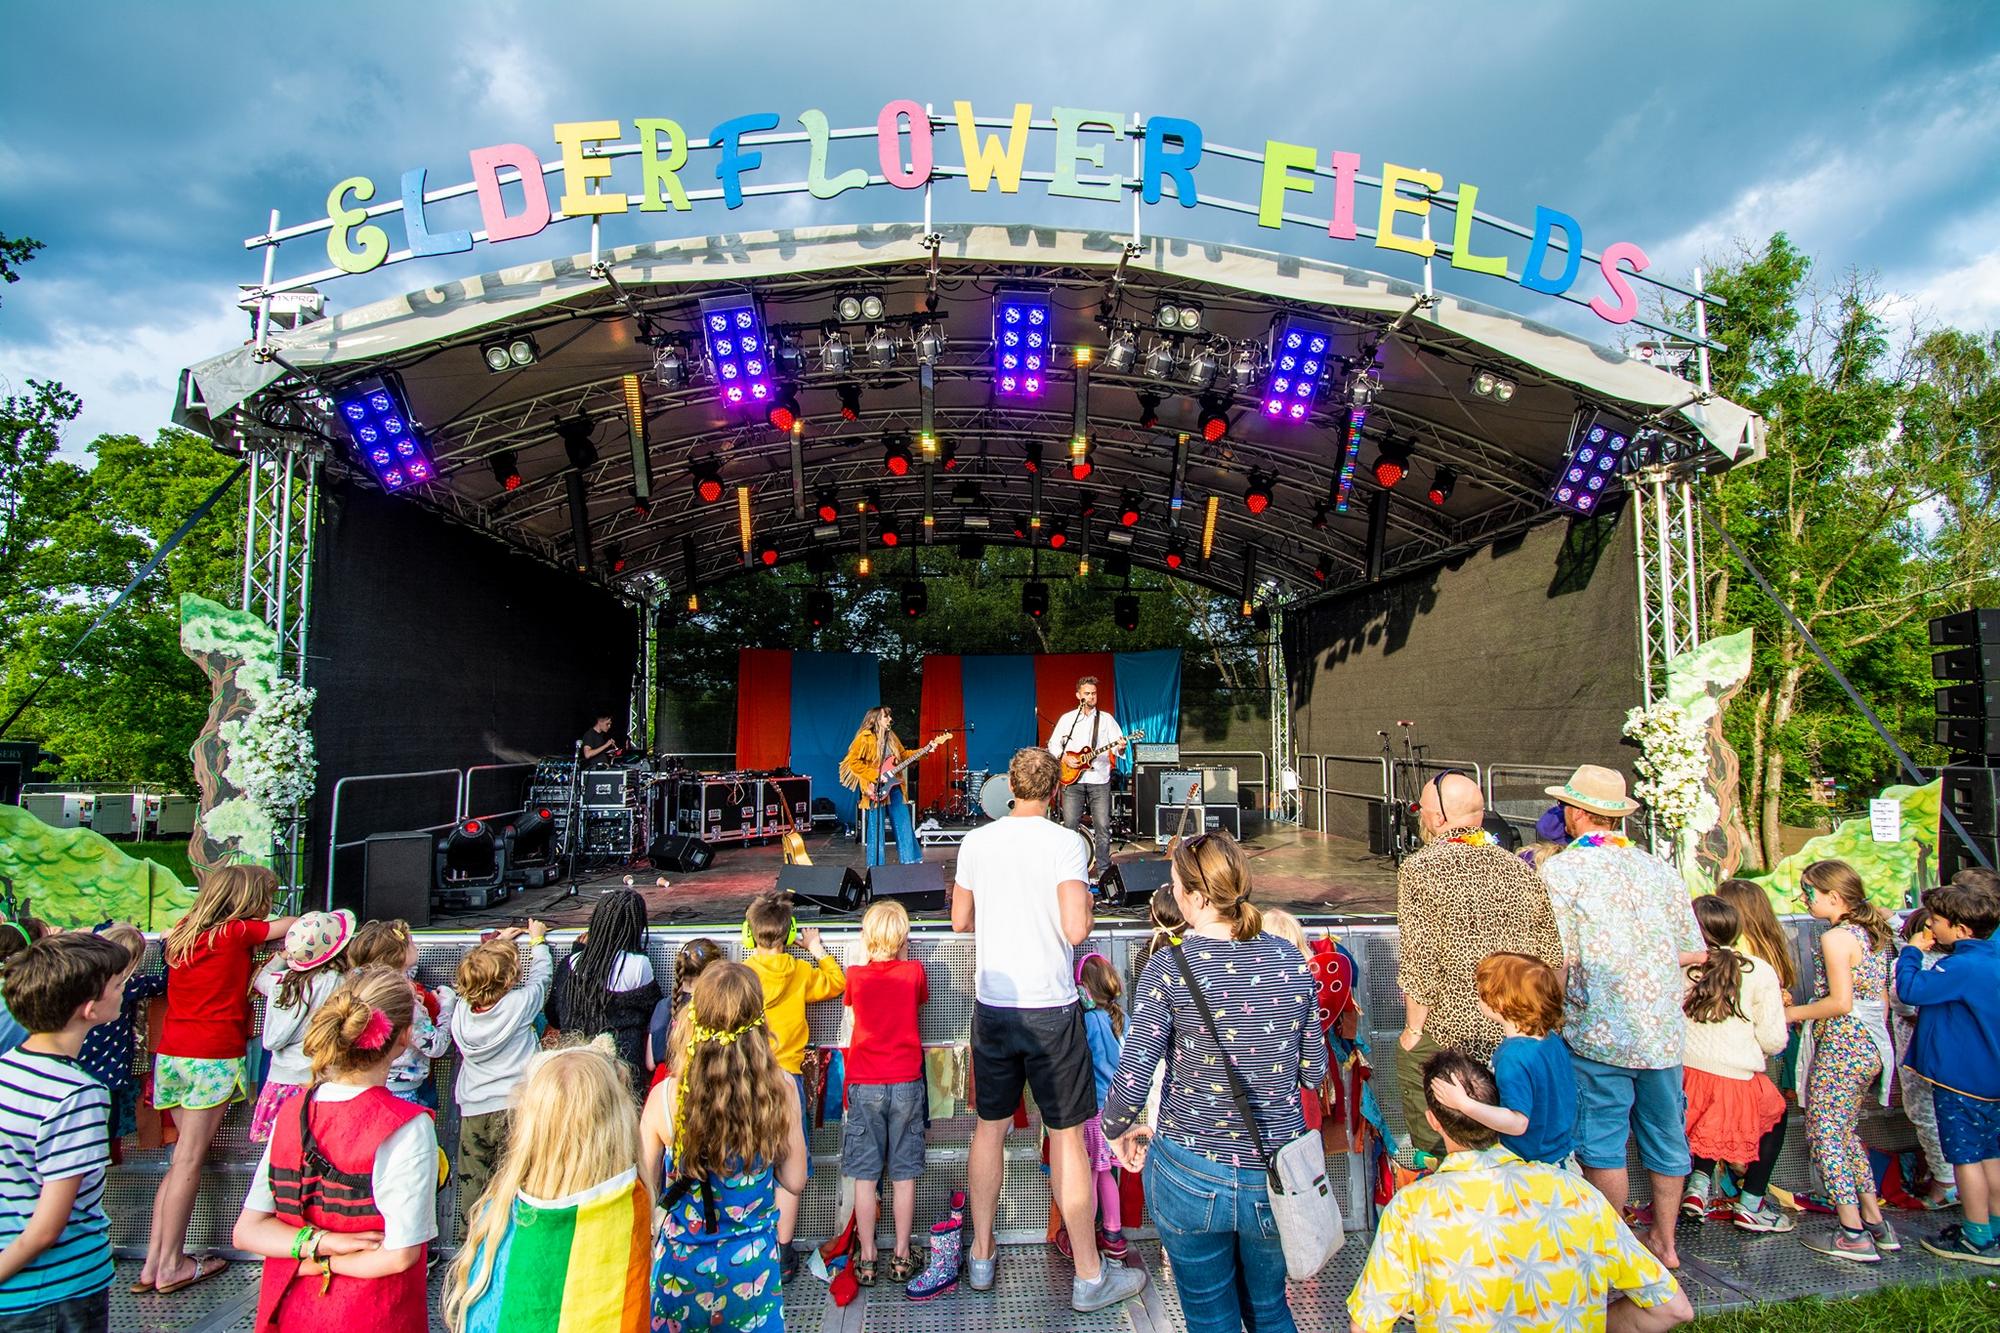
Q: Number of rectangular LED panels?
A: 5